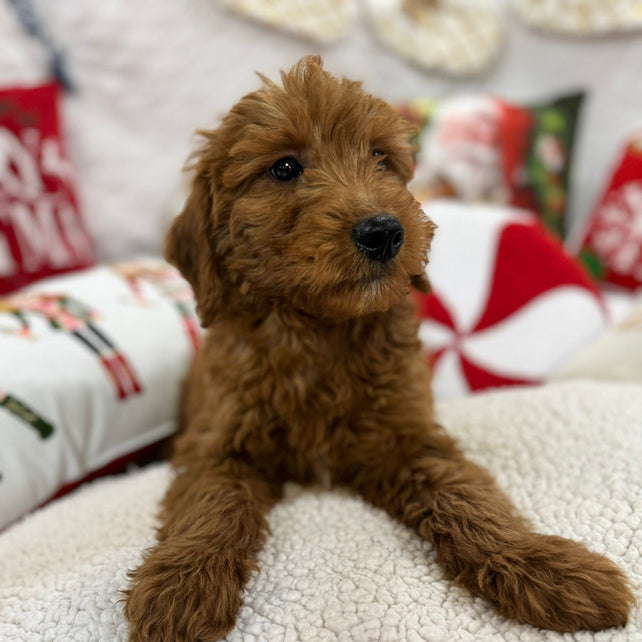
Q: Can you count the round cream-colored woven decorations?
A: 3